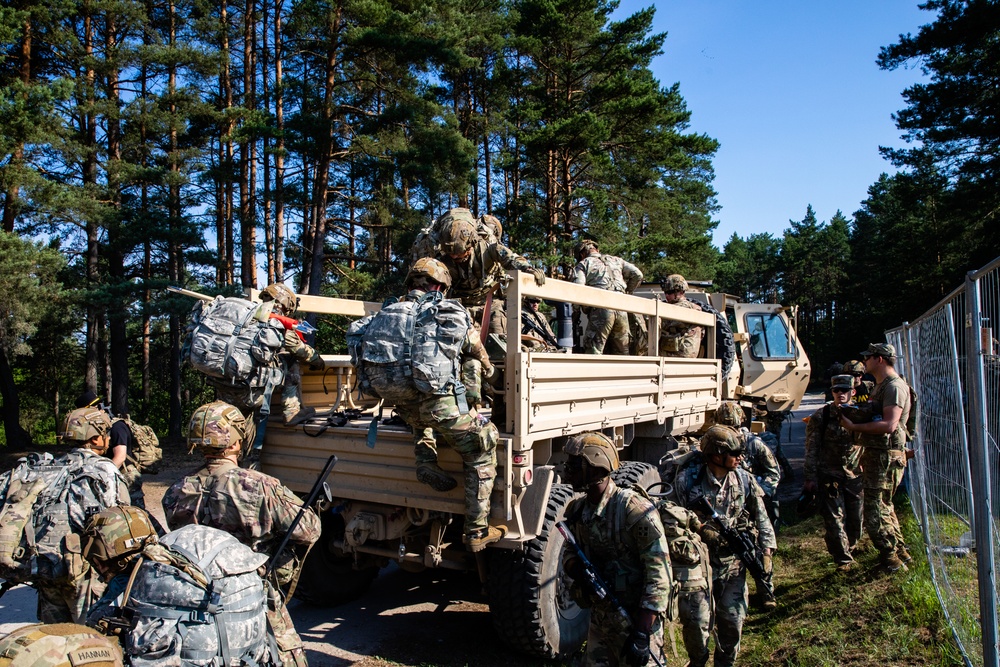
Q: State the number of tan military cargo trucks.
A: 1